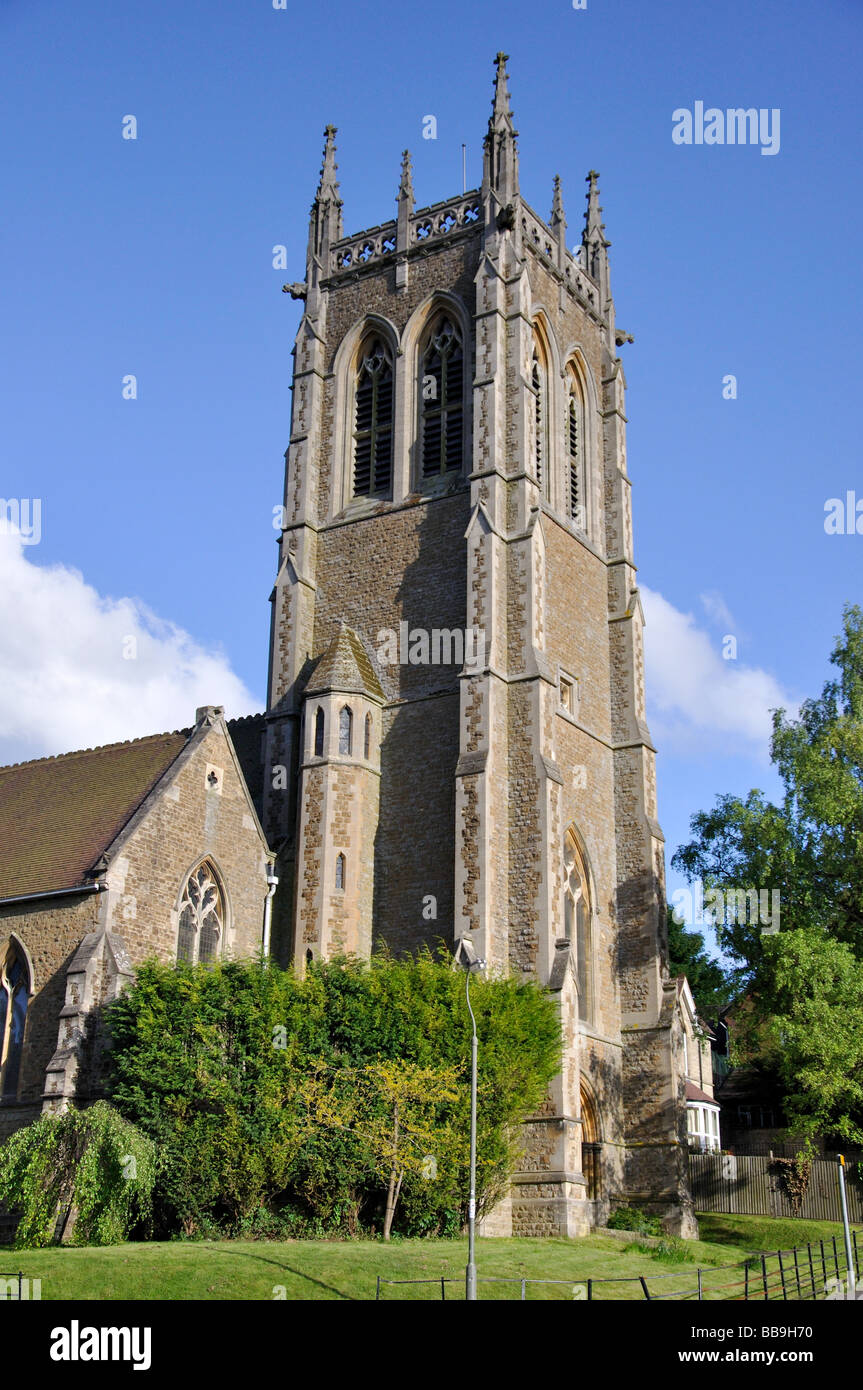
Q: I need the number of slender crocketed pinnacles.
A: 5